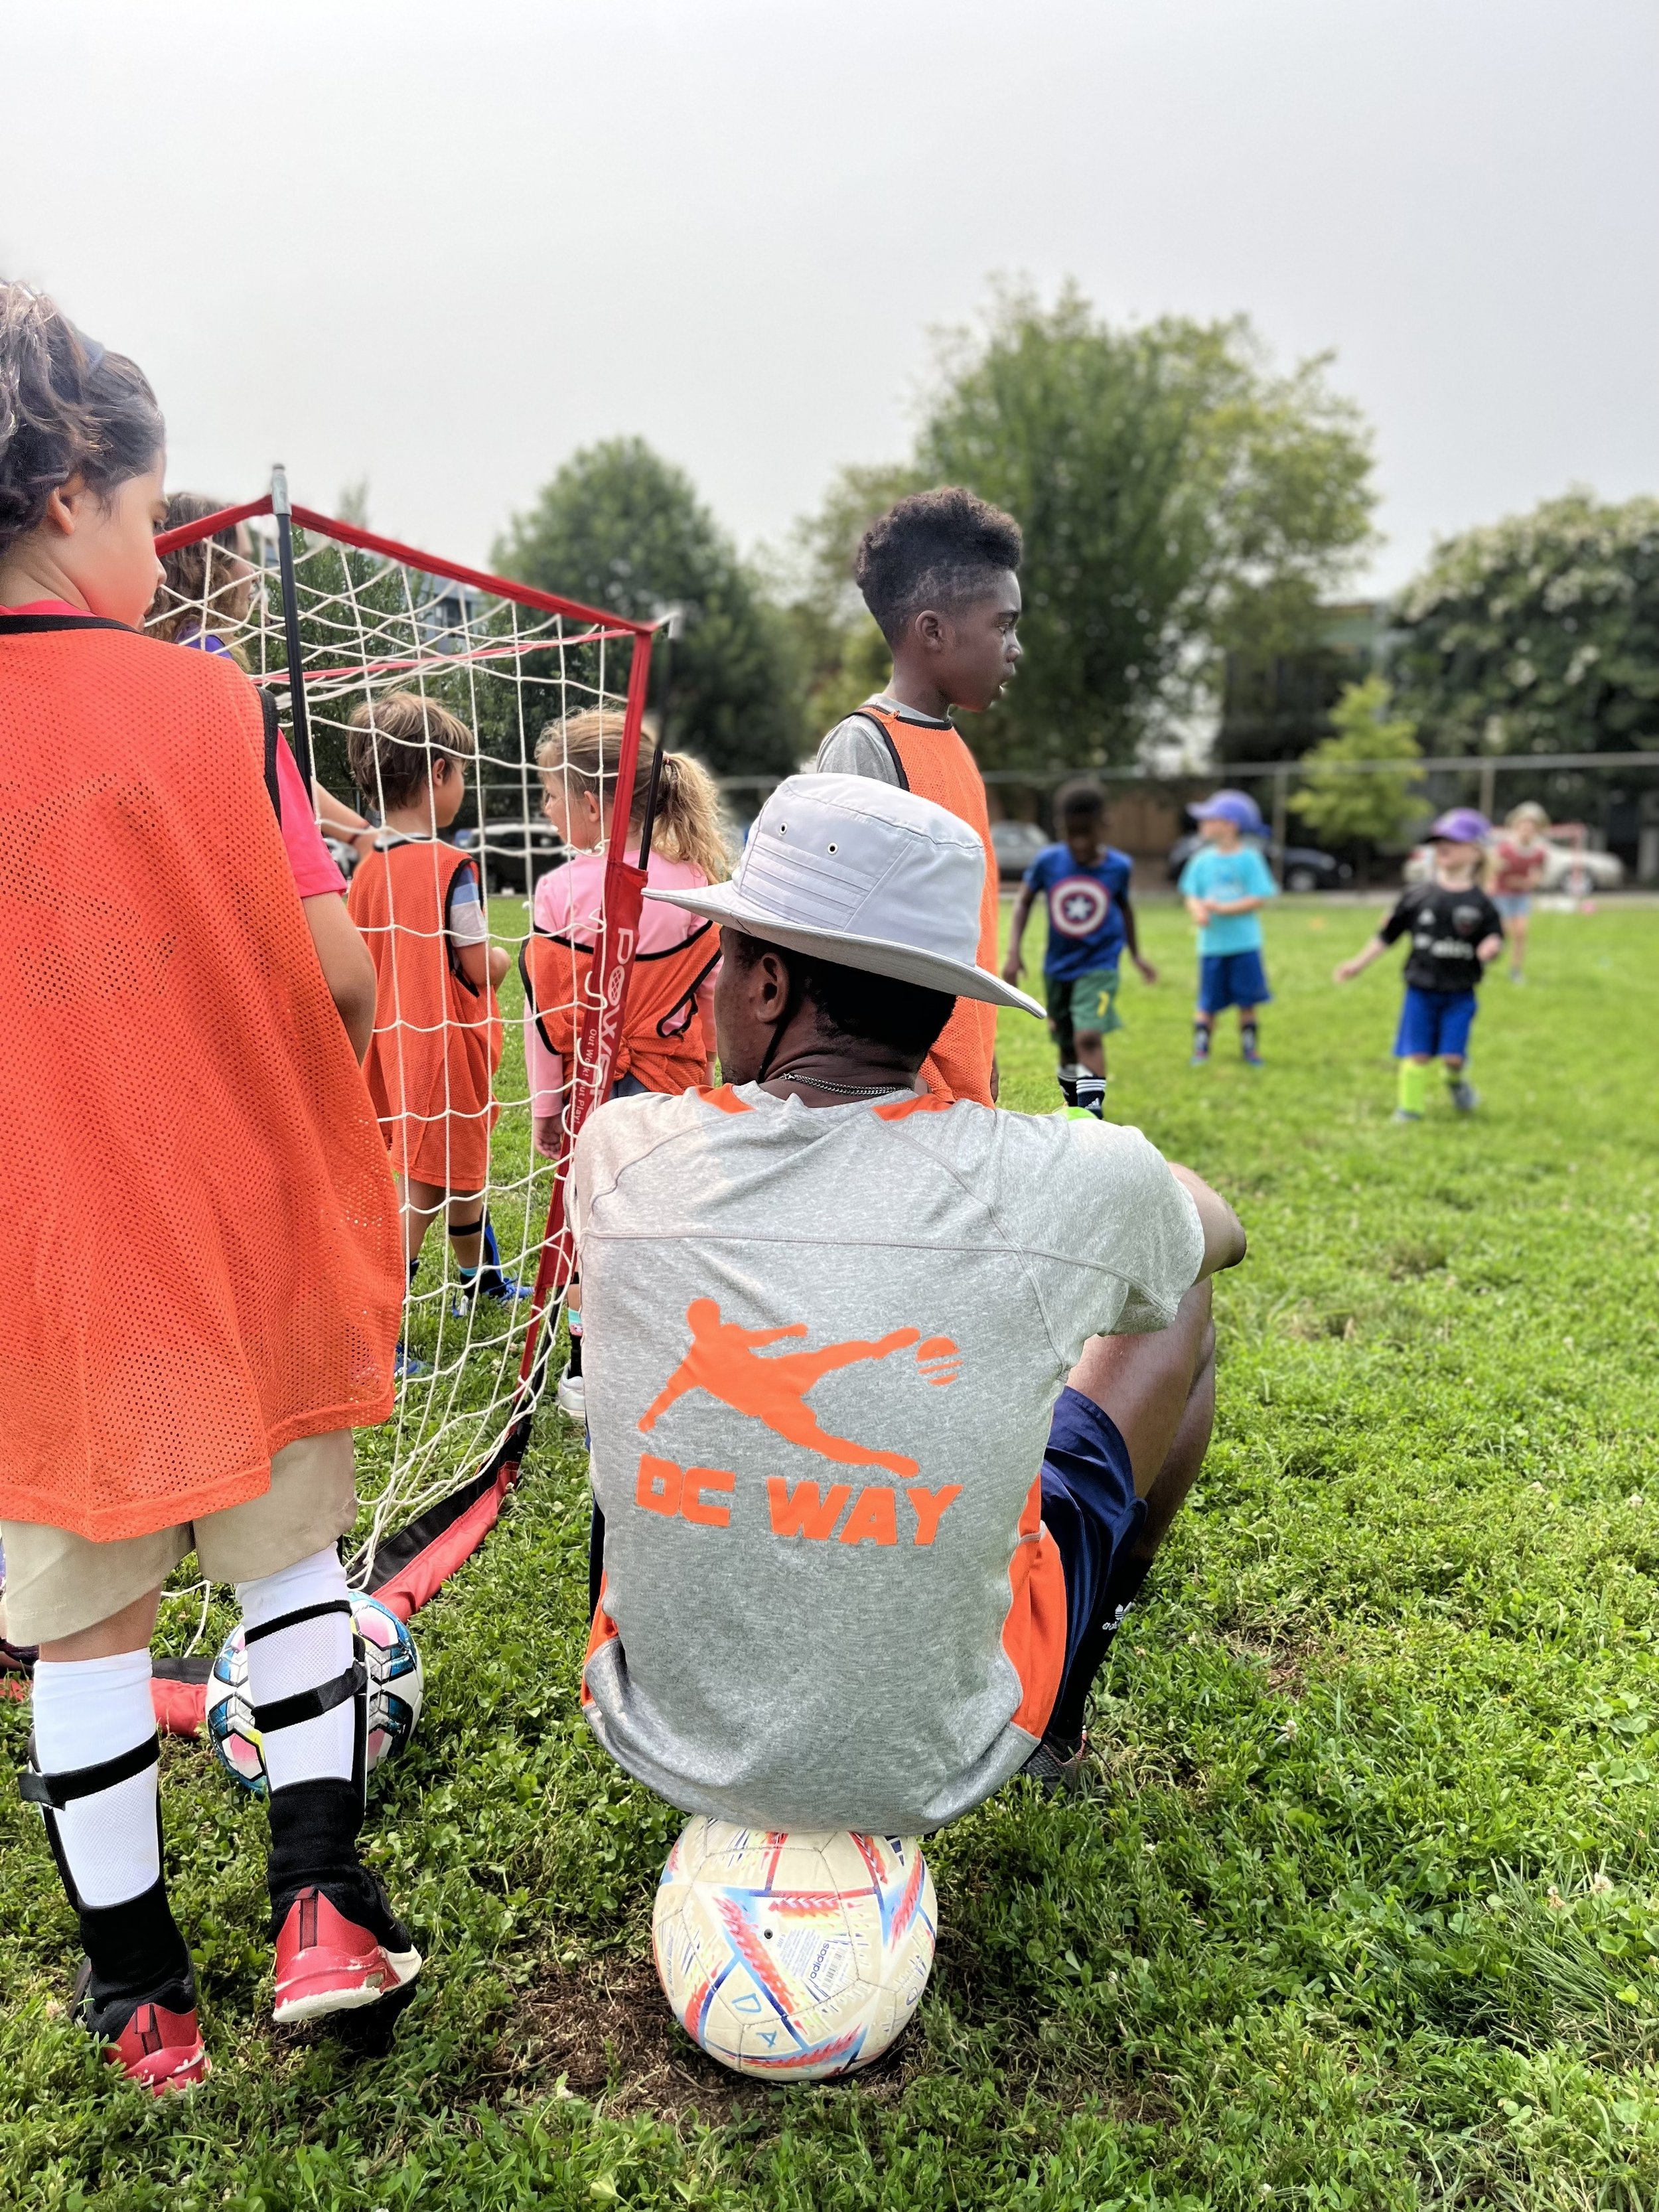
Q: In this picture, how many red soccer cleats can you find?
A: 2